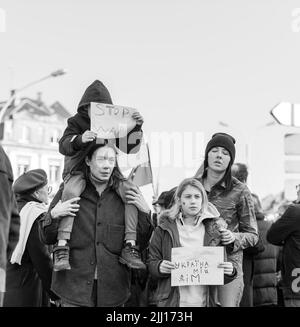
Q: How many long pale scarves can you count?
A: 1